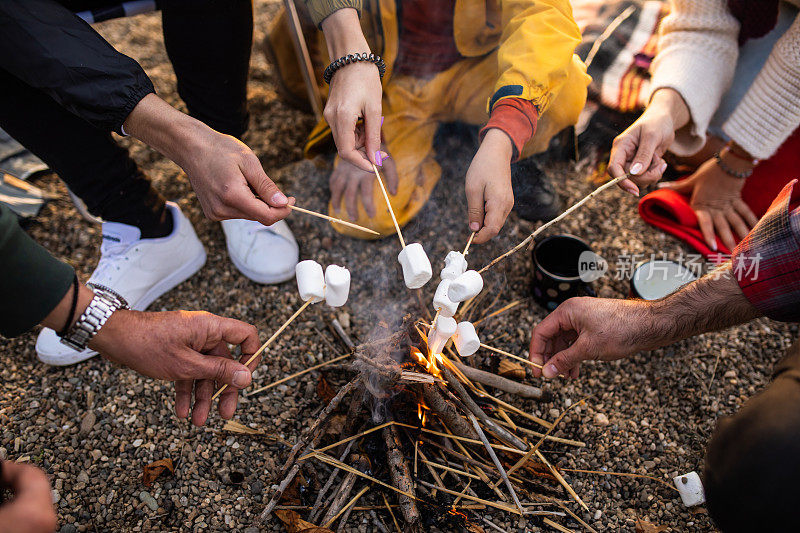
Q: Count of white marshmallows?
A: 9